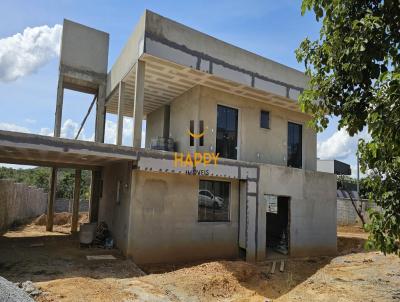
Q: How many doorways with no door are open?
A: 1